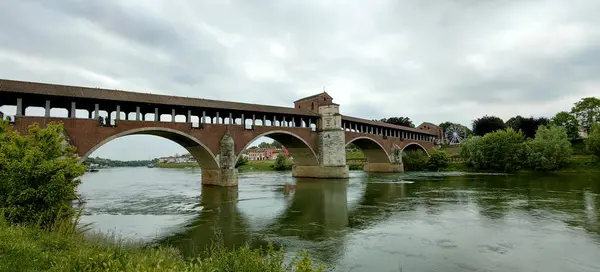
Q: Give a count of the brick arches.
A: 4